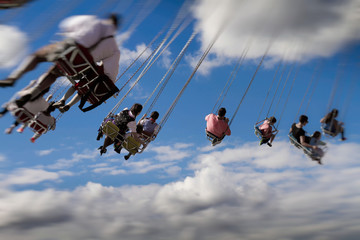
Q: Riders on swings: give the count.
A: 11